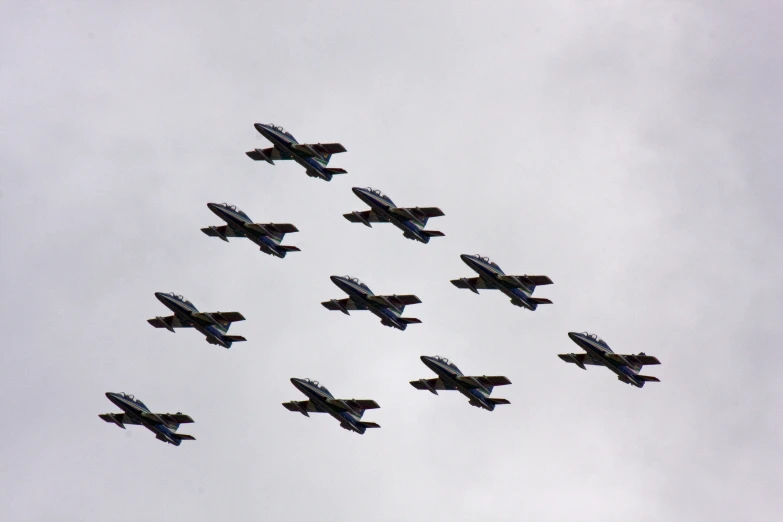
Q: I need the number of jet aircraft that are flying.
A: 10